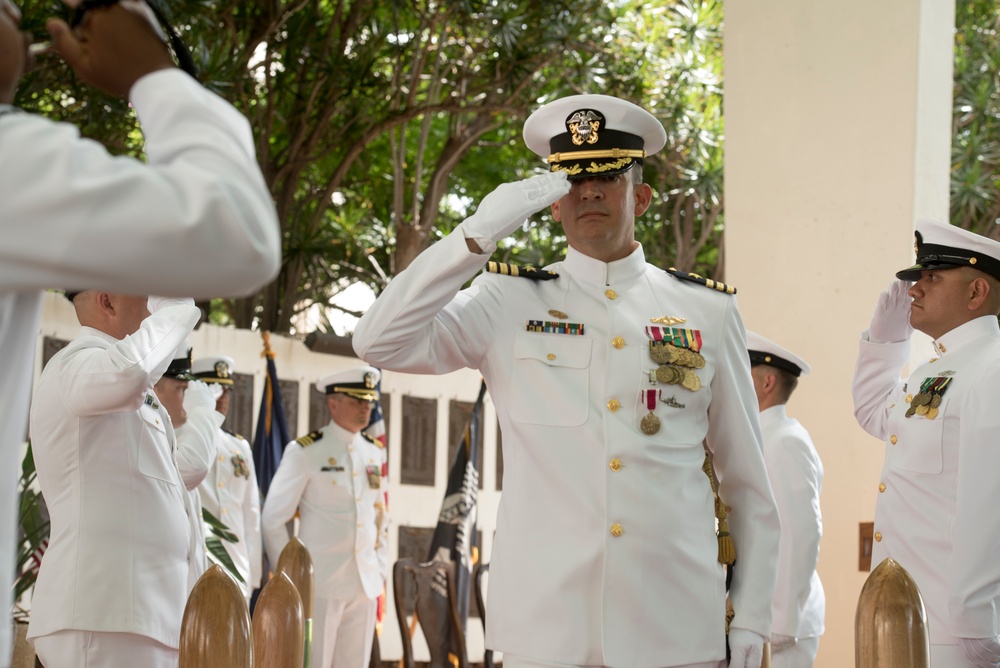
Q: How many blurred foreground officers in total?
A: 1